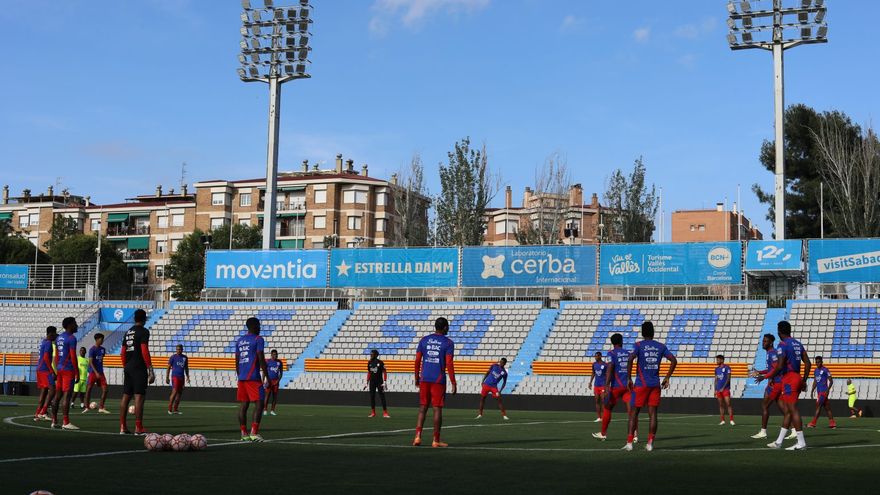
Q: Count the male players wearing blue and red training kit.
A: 15